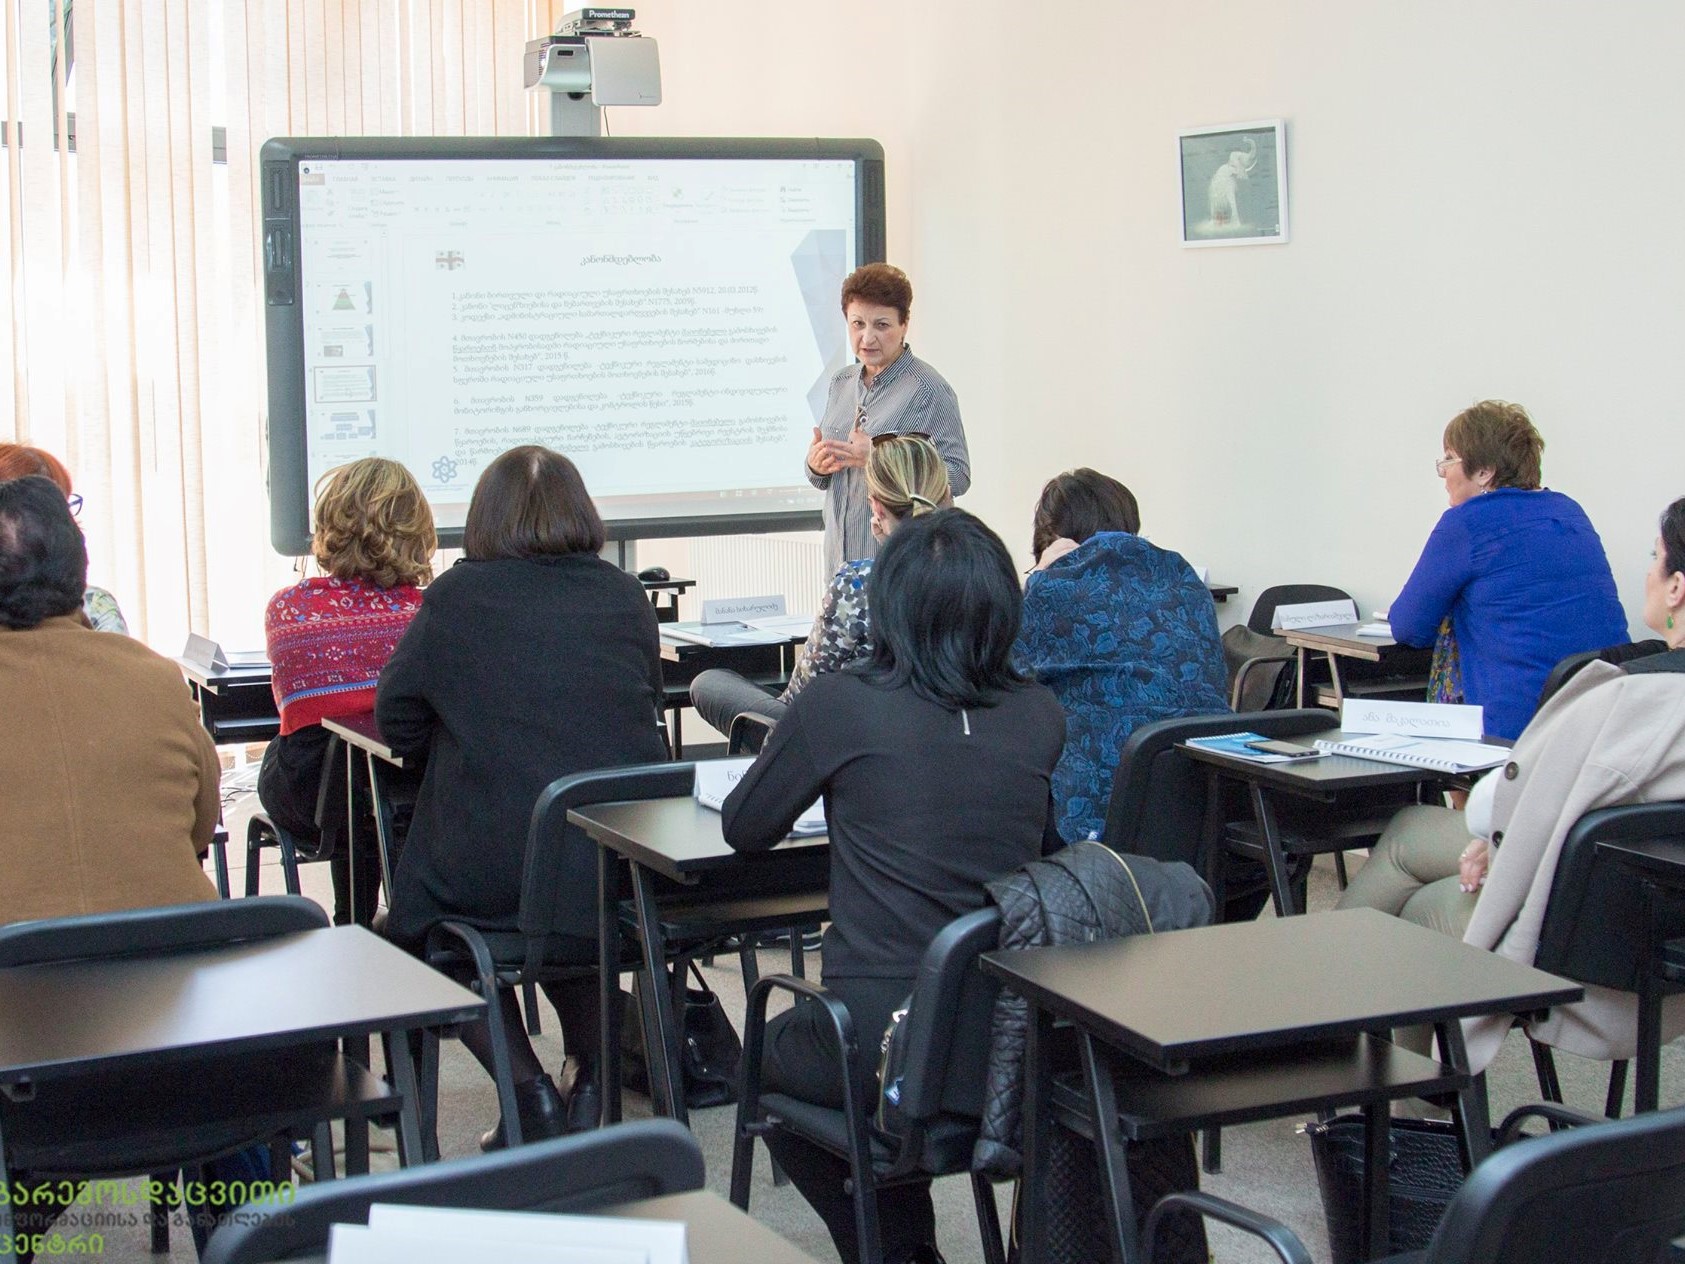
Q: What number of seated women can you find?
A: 9